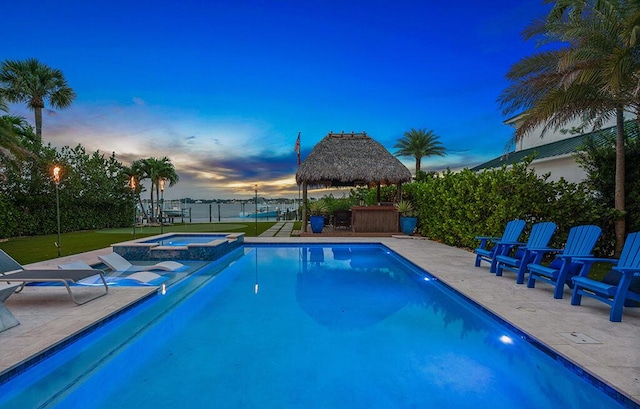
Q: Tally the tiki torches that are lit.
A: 4